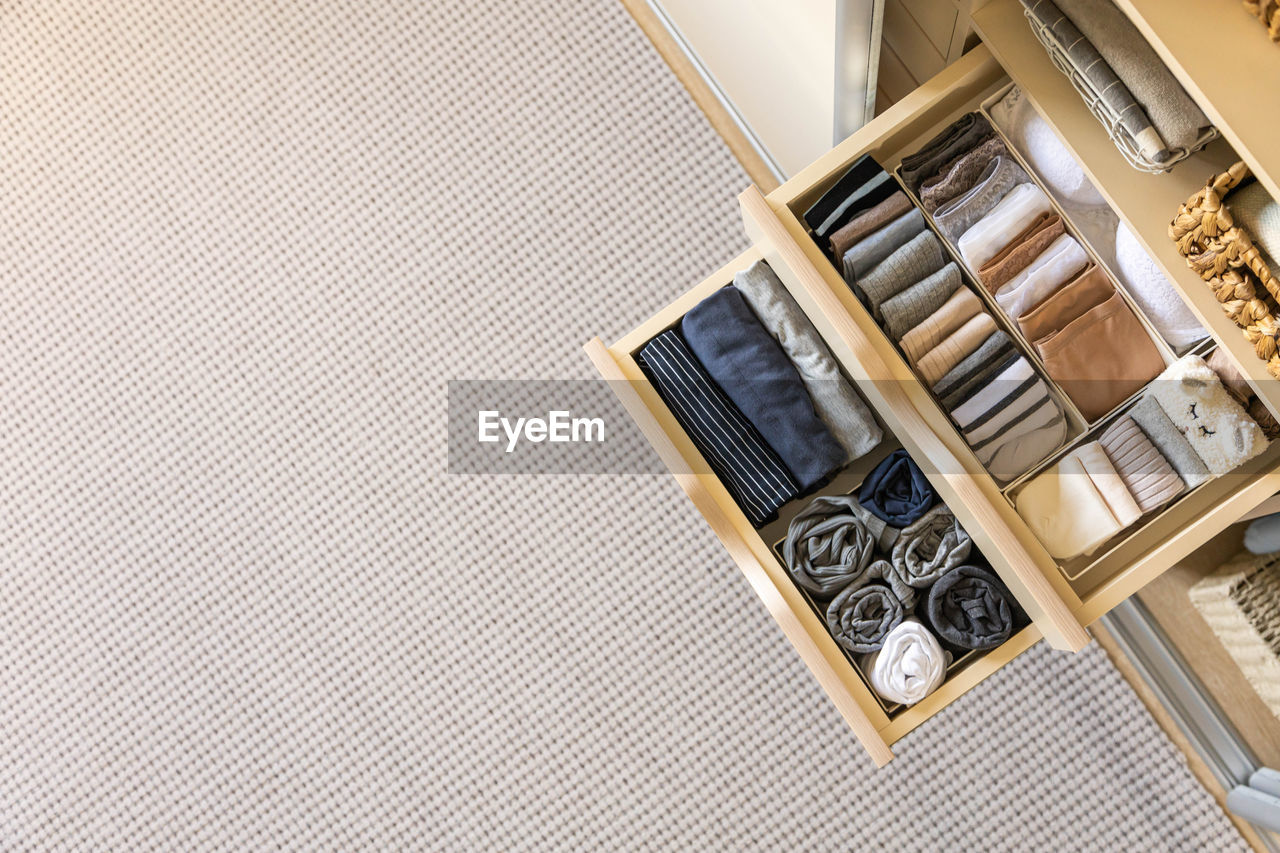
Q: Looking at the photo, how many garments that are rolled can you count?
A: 6